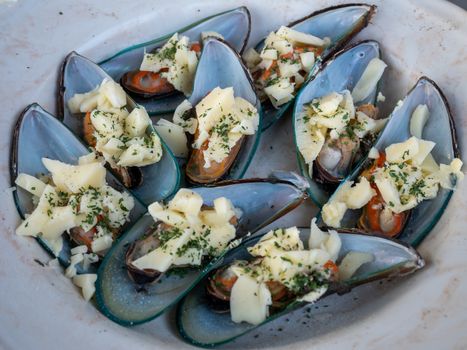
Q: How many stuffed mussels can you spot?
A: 9